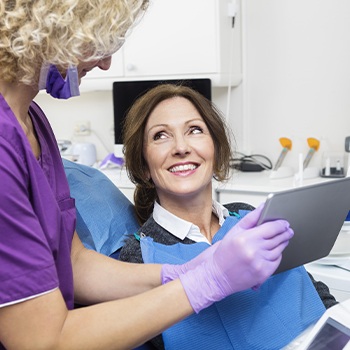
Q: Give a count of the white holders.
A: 2